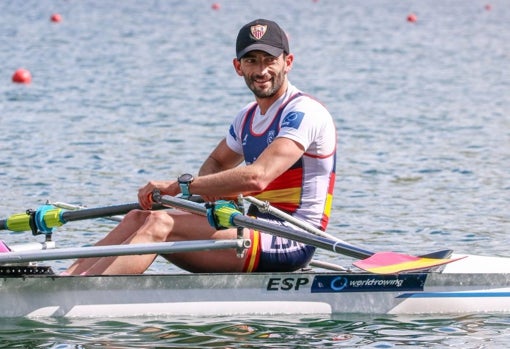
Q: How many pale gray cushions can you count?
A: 0